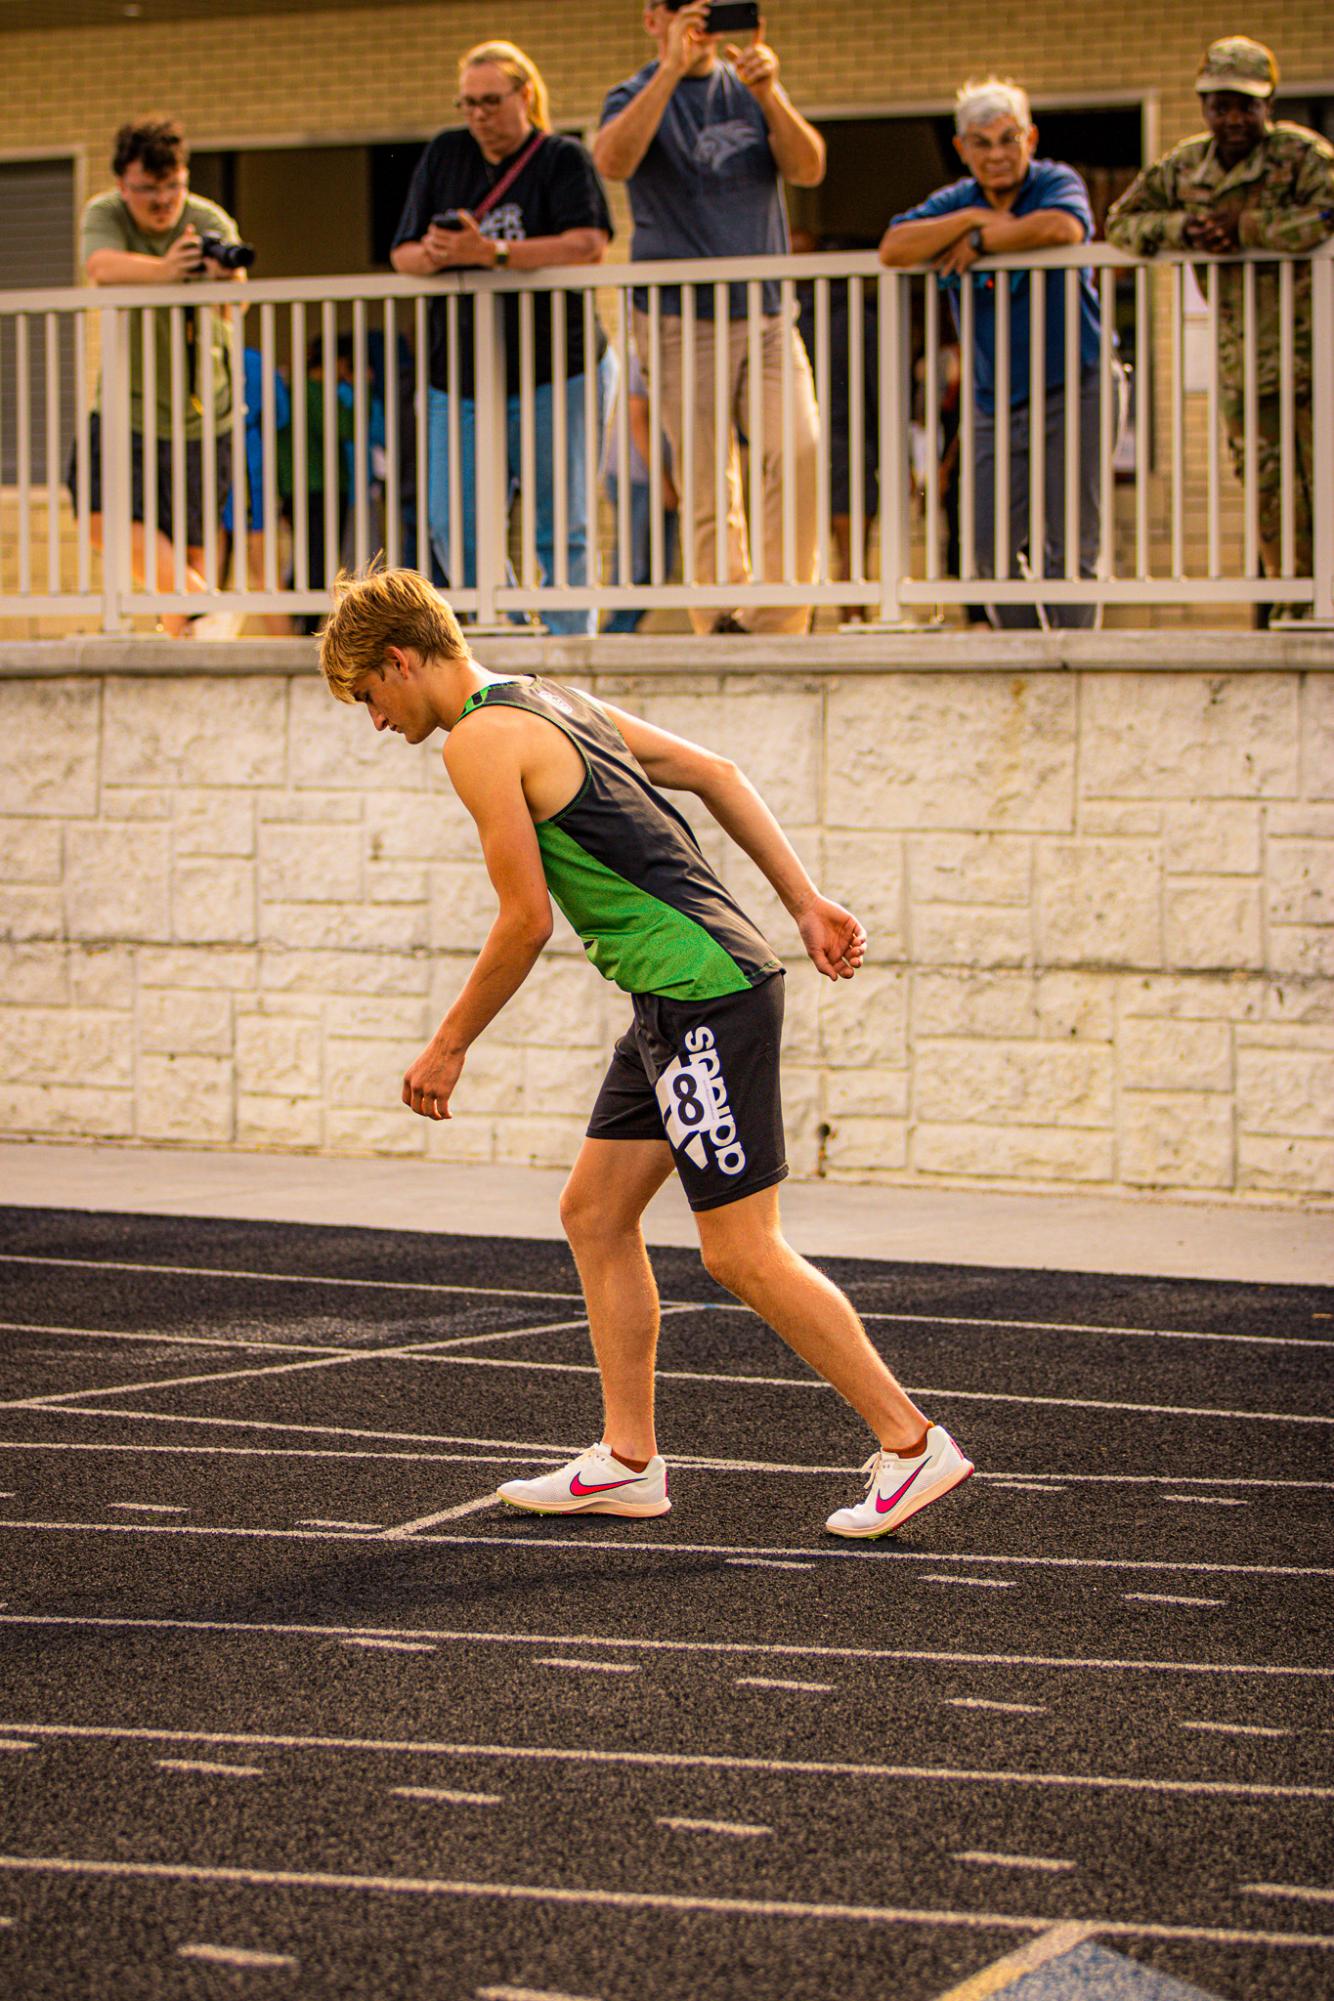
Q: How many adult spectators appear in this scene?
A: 5